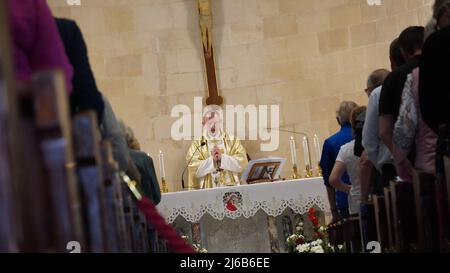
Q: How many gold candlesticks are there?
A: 4